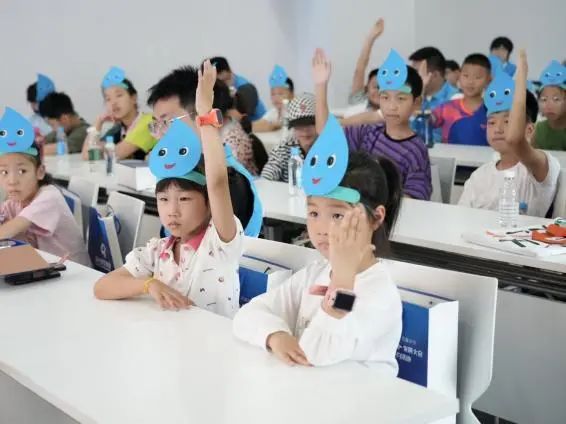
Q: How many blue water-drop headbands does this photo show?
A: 9